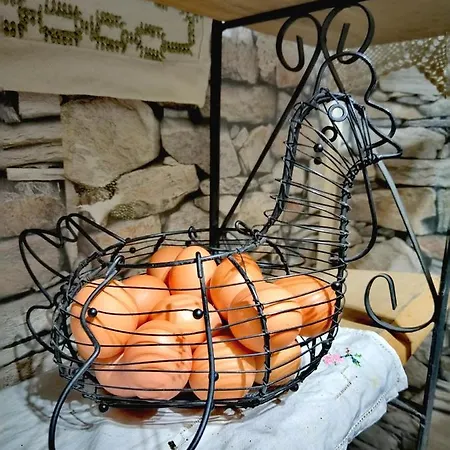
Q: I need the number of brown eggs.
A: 12